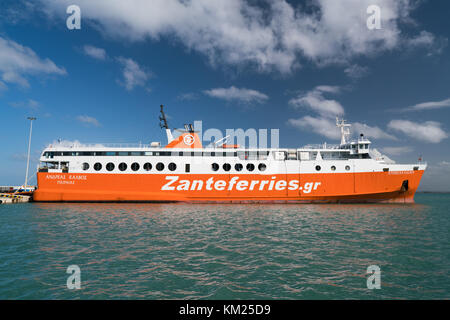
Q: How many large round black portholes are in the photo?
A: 13